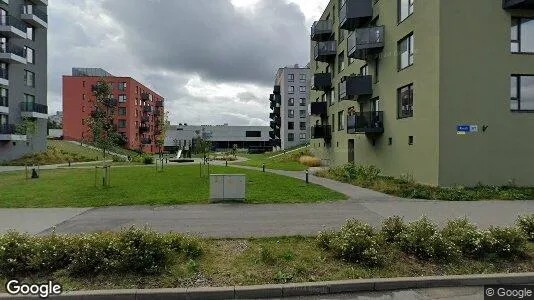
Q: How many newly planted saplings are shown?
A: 4